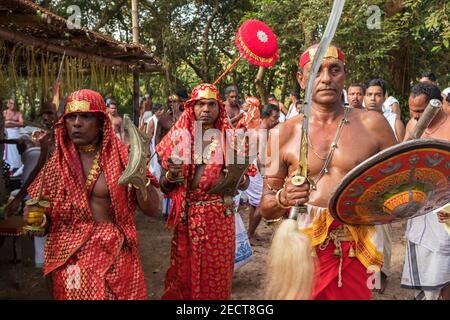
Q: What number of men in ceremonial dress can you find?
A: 3